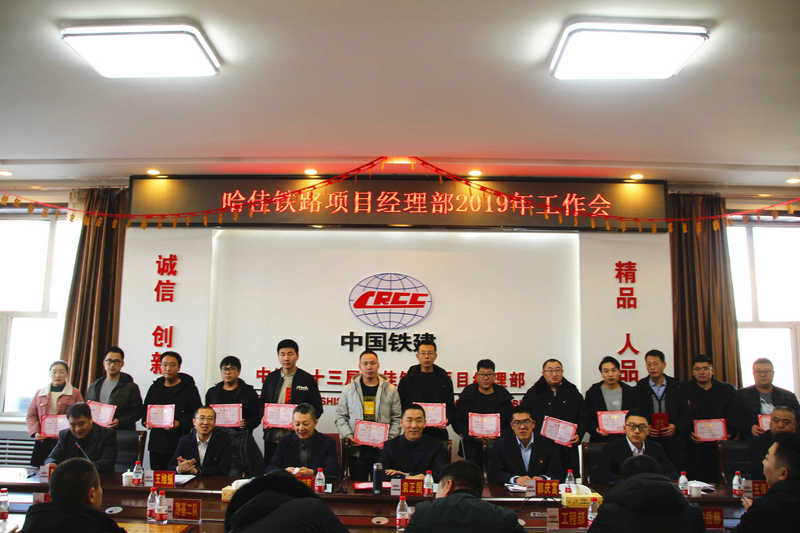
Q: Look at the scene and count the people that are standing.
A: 13